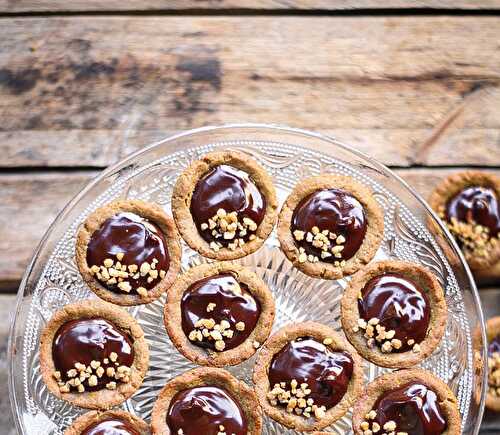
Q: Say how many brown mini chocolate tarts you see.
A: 12